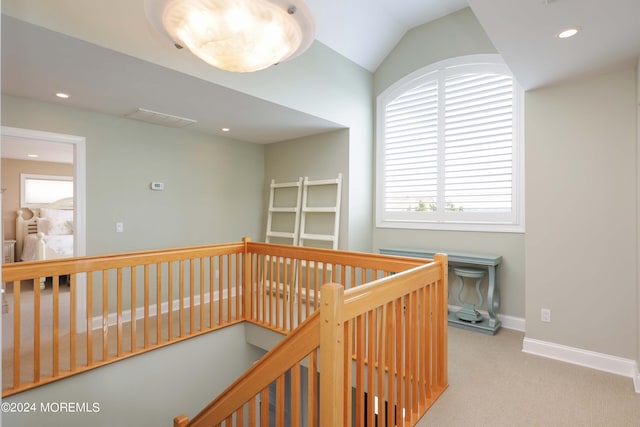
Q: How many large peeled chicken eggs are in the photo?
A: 0